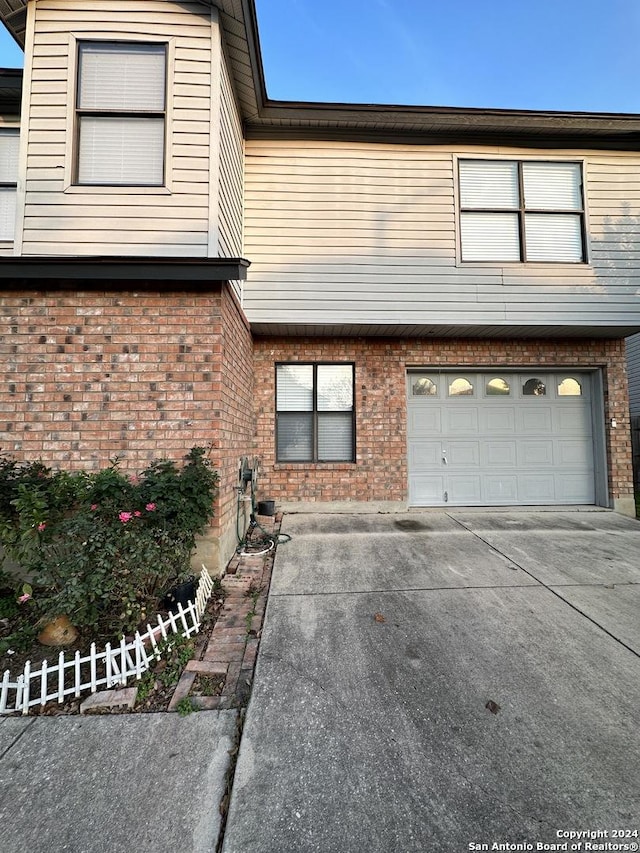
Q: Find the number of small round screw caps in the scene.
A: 0